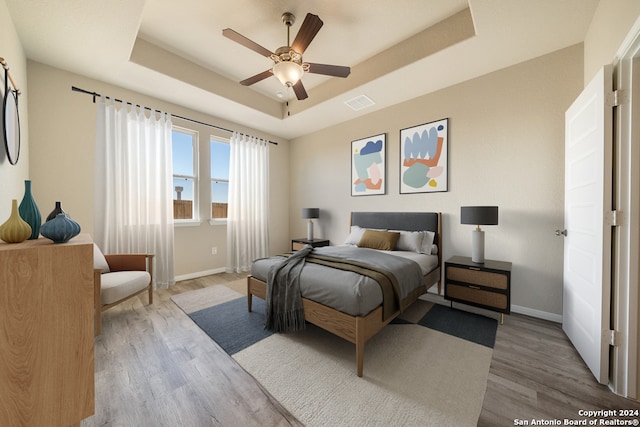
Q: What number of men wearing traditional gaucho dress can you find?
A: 0